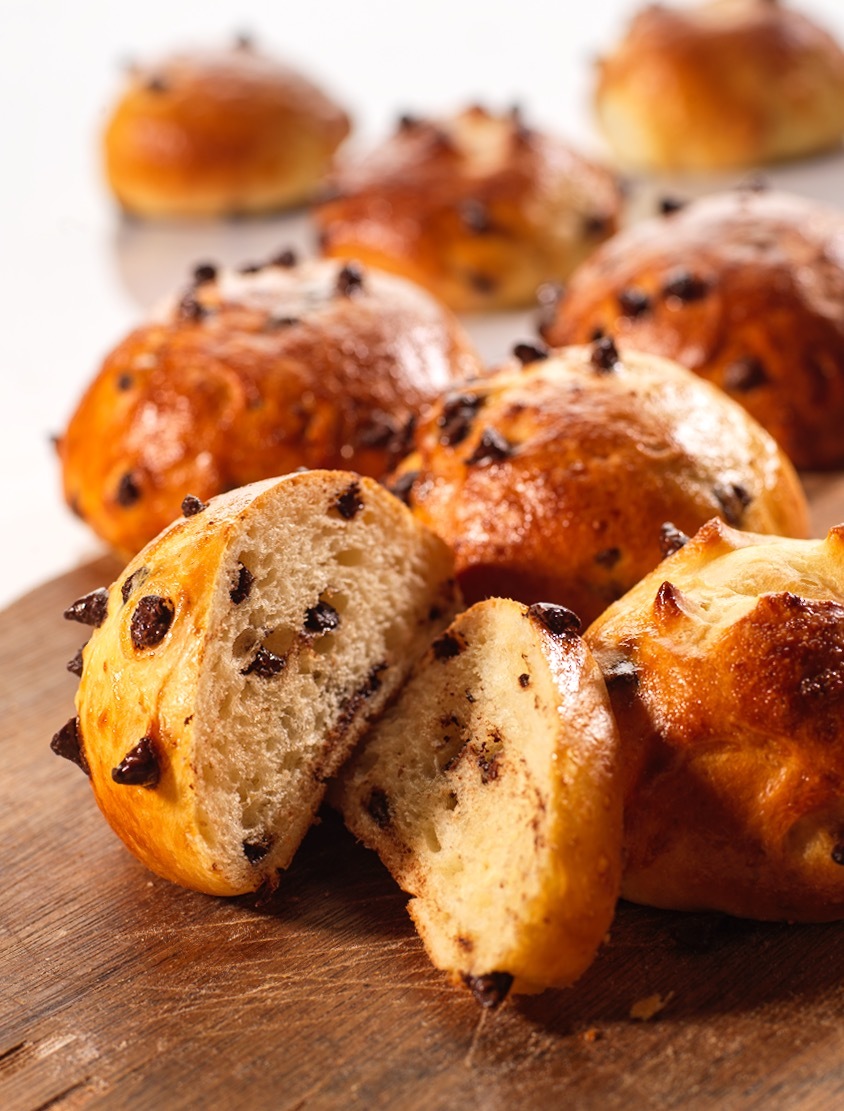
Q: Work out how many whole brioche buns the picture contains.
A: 7